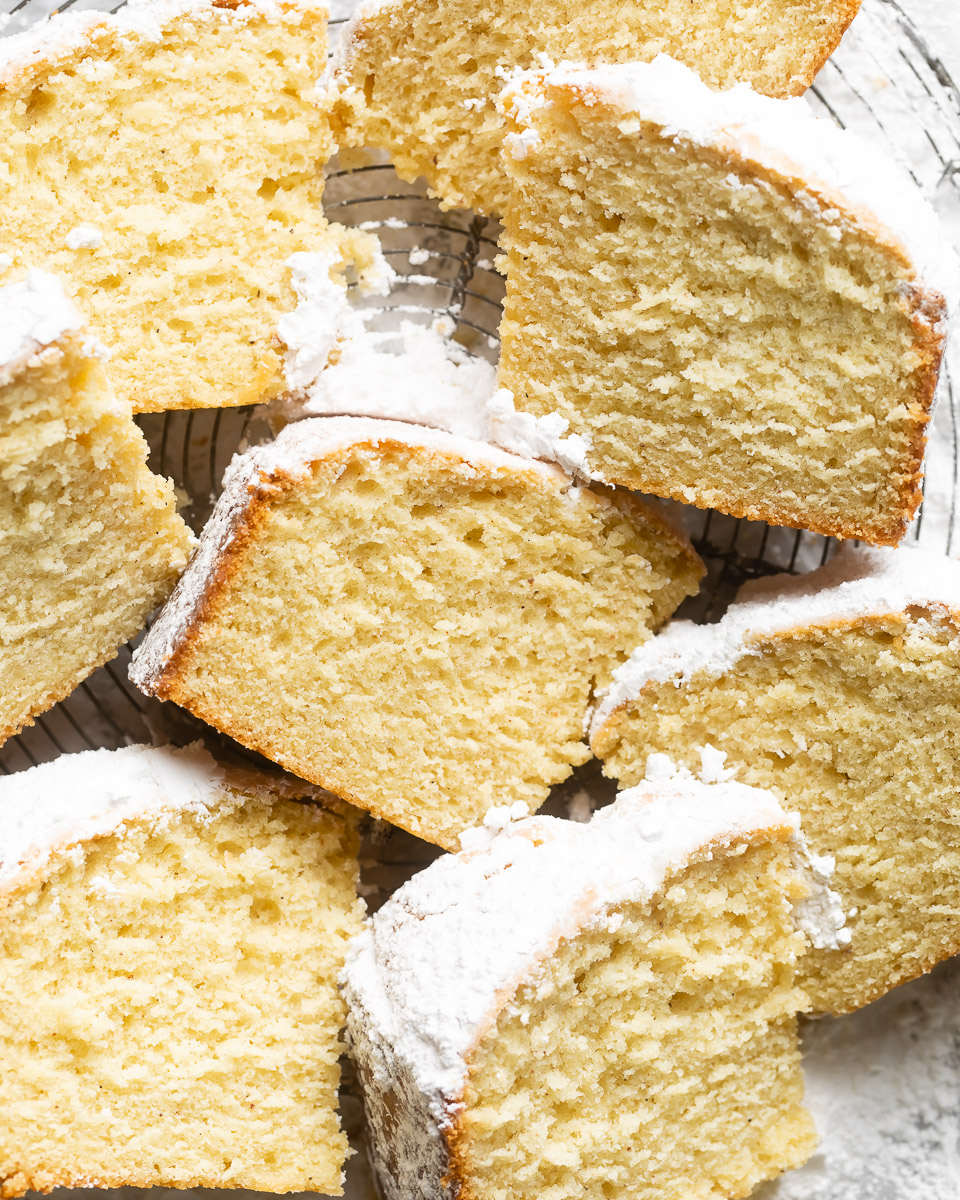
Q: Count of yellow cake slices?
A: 8